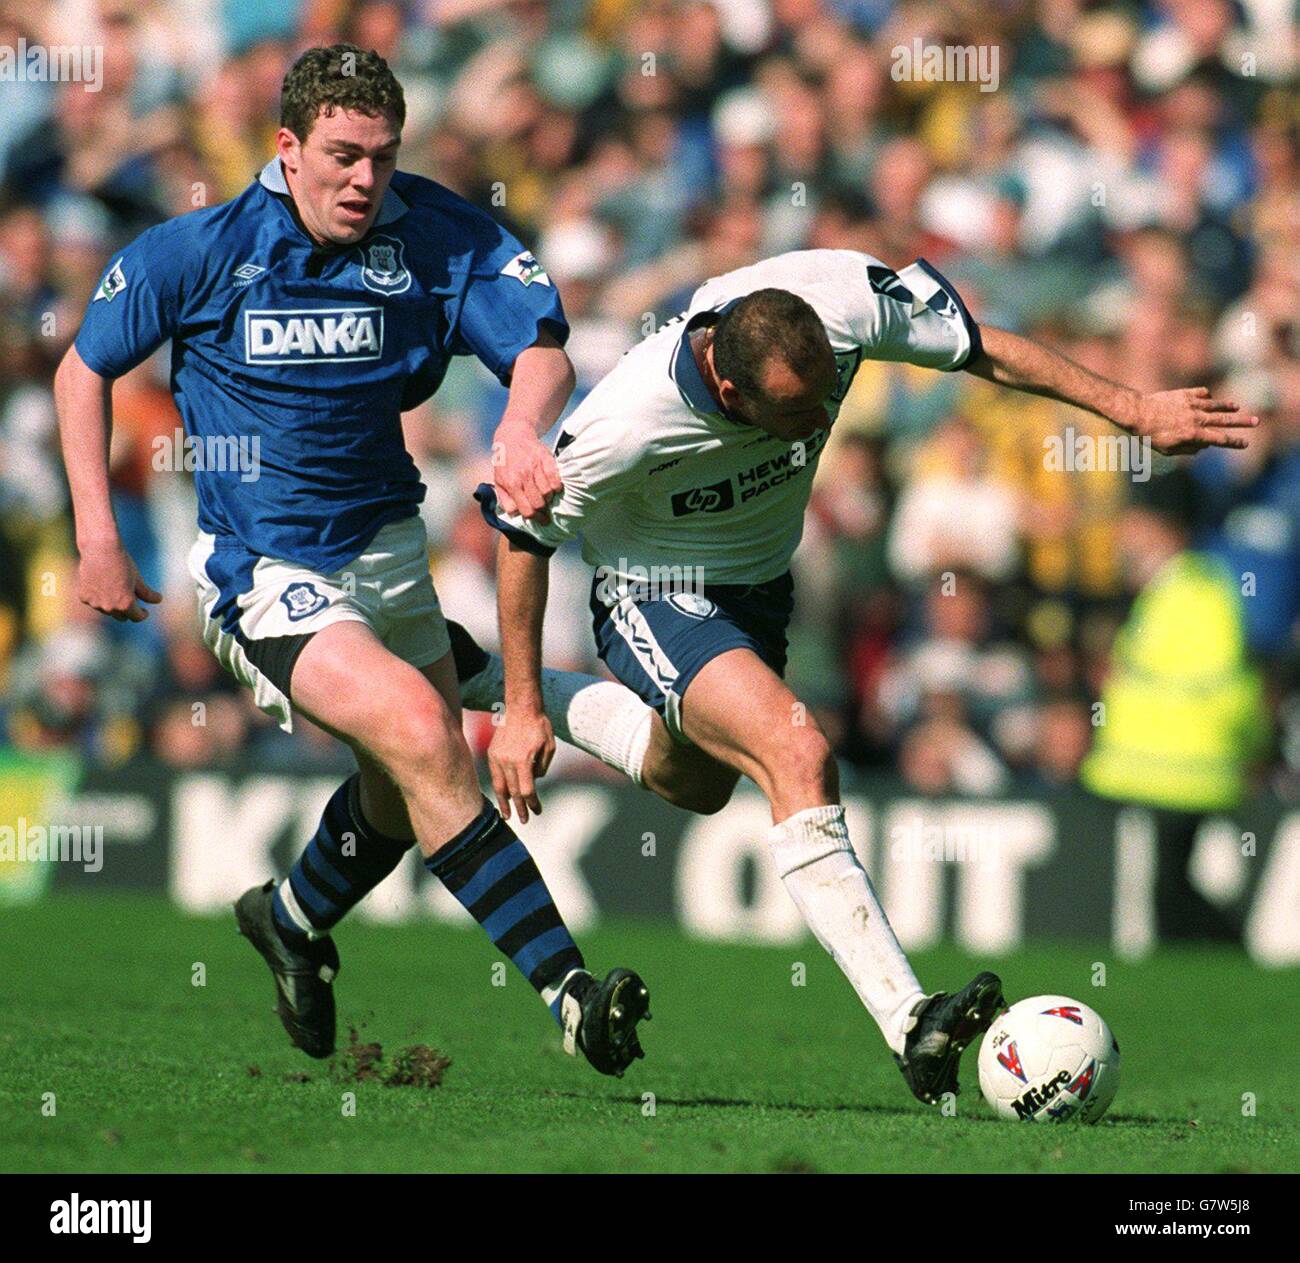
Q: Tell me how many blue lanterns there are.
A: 0